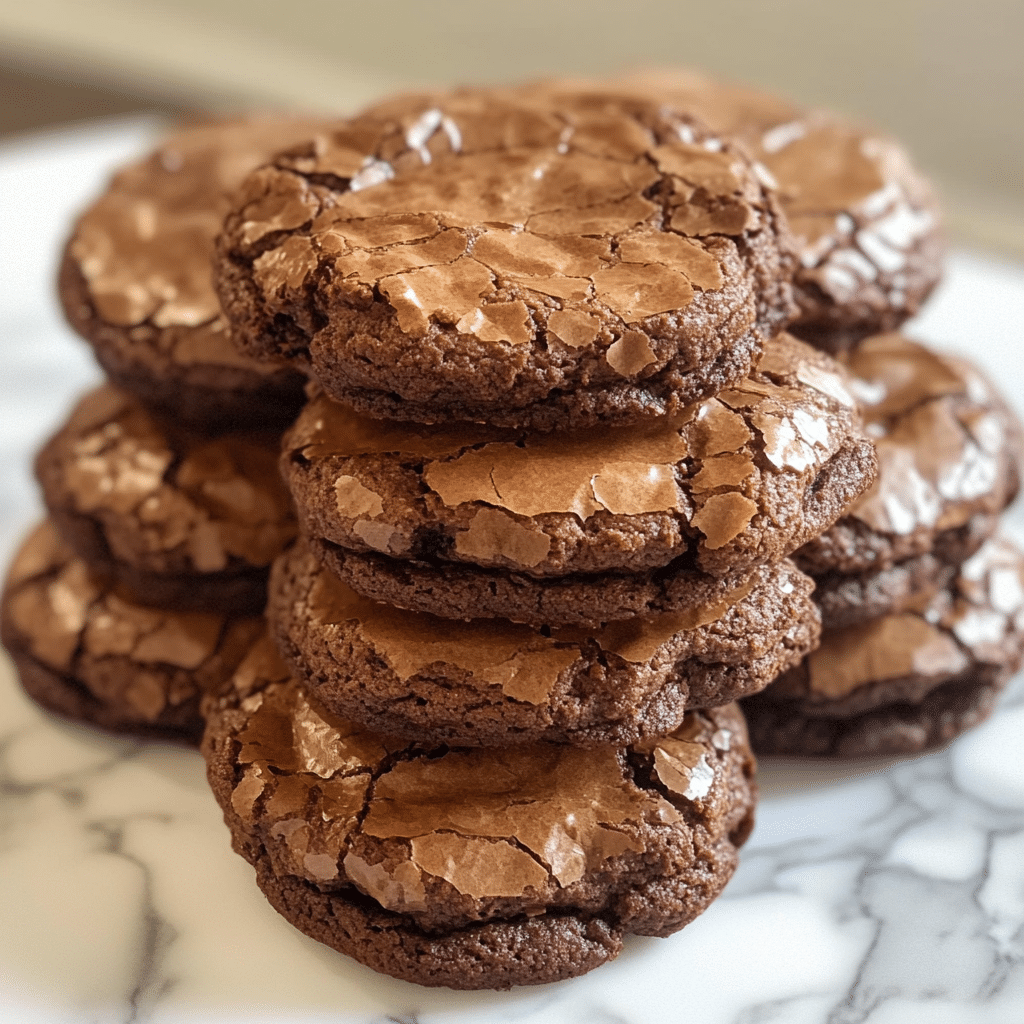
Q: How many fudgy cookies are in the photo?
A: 10